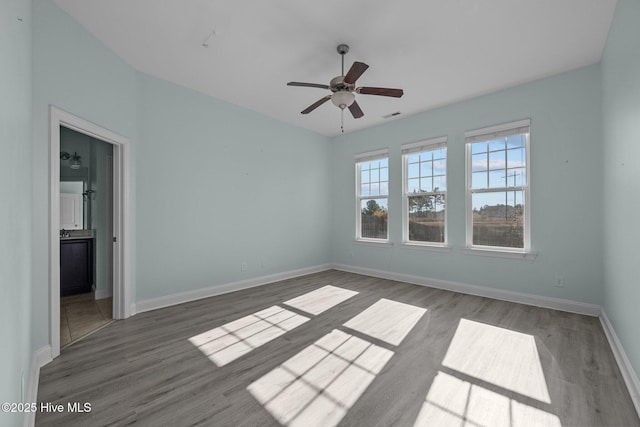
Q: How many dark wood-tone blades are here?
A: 5